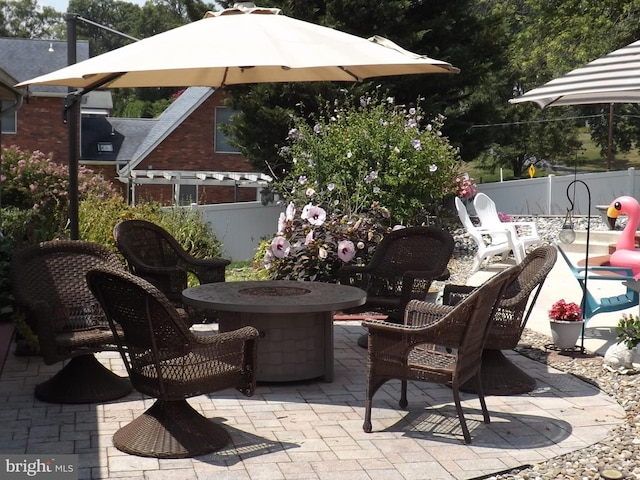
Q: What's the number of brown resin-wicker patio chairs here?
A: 6